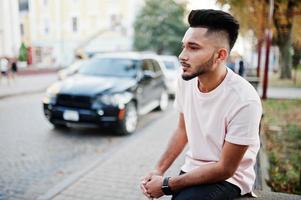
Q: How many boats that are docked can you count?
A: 0